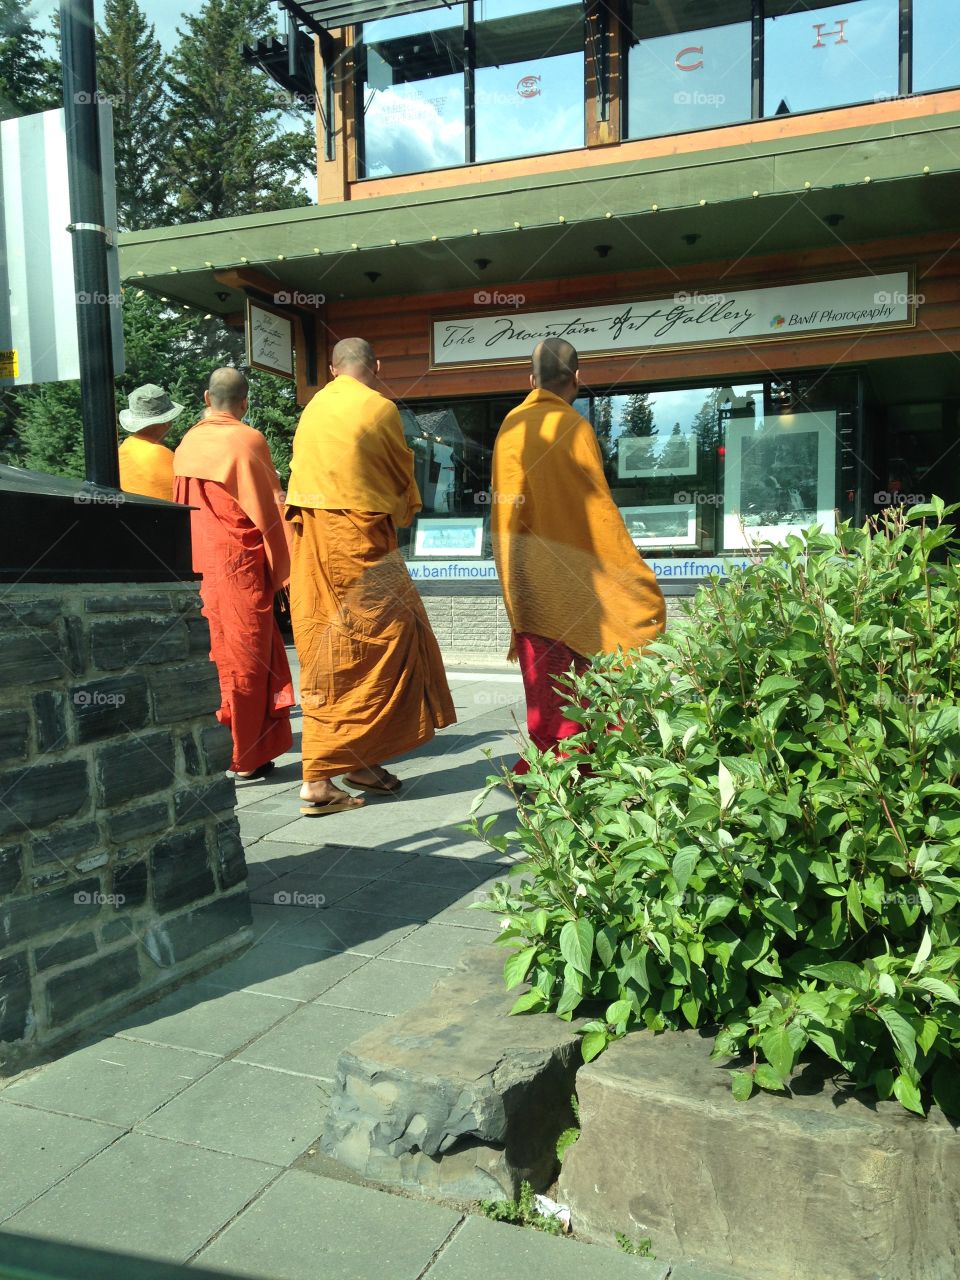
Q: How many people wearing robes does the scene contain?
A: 4